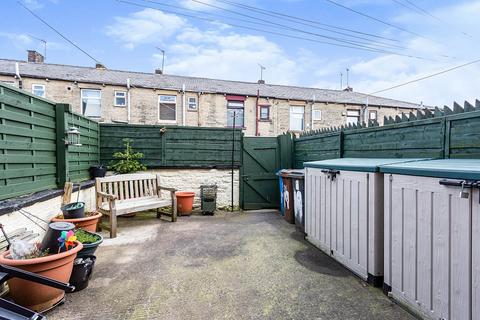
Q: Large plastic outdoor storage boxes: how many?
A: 2